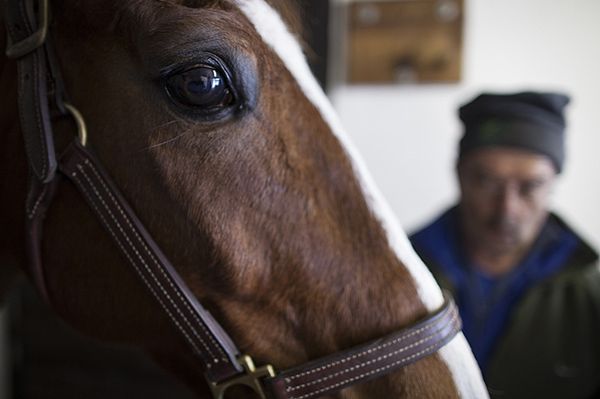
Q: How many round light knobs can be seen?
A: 2